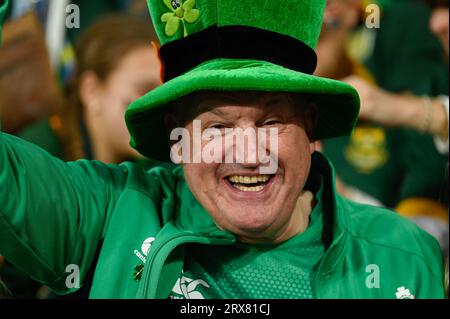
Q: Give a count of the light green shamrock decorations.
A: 1